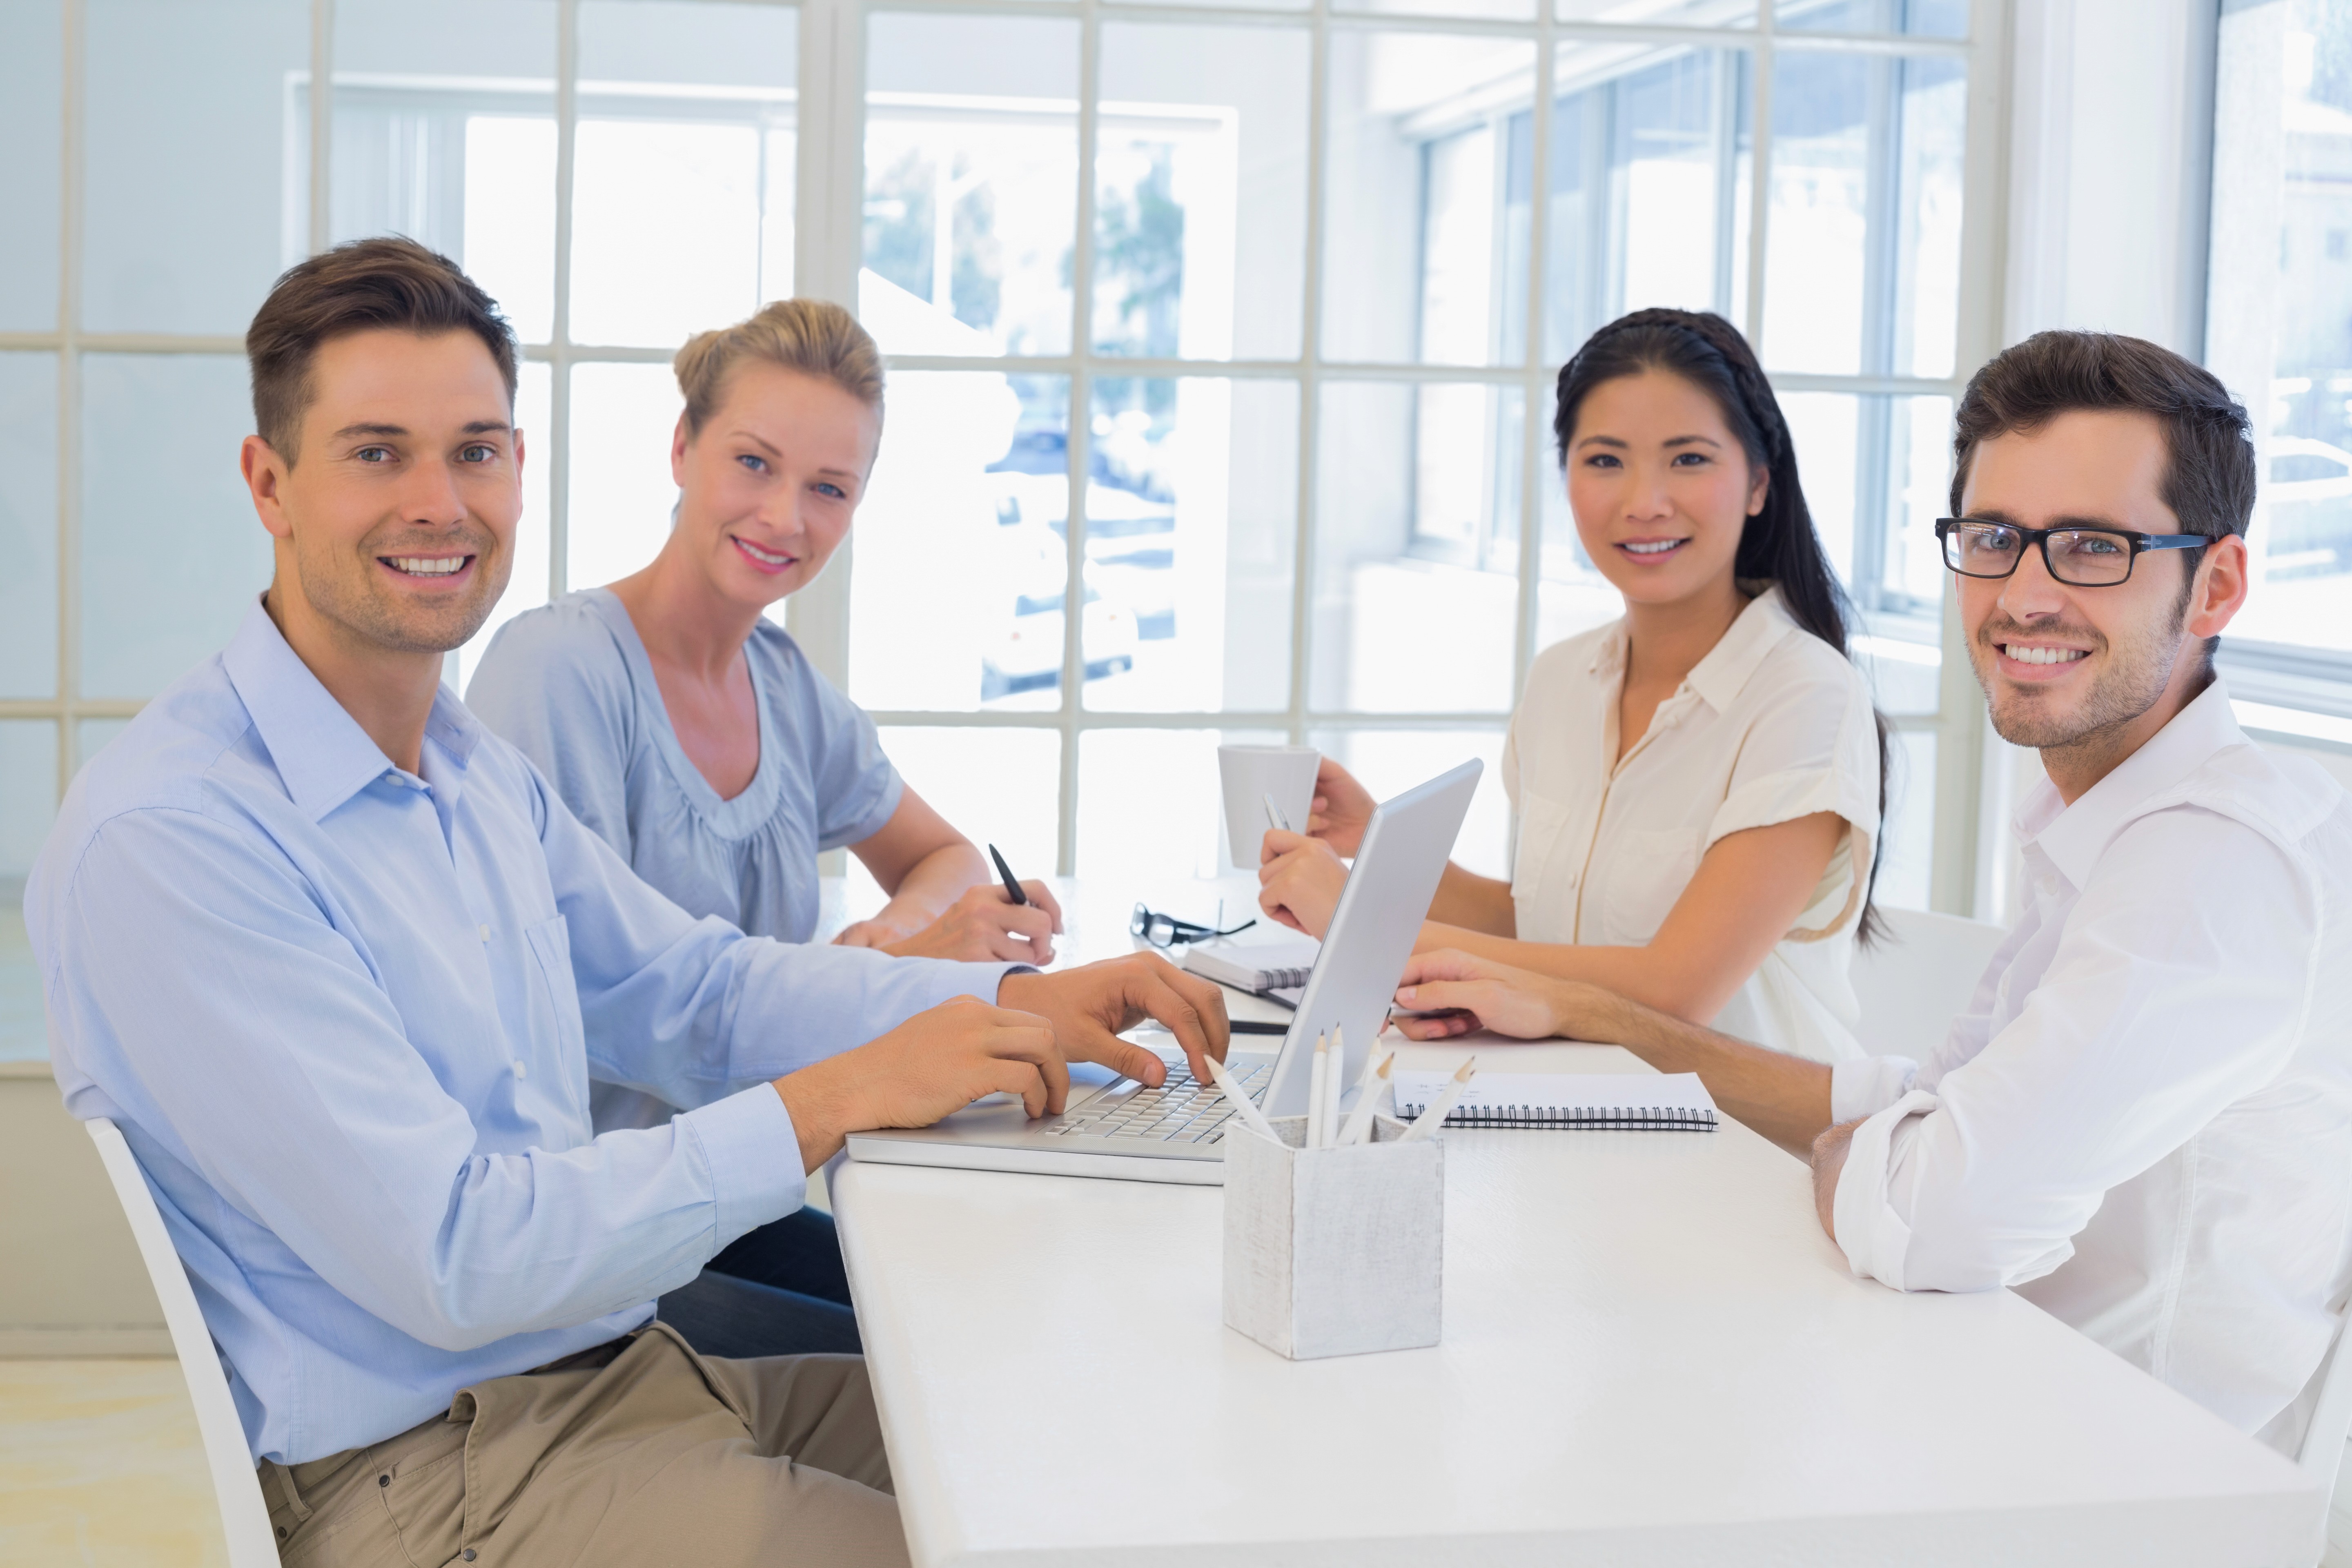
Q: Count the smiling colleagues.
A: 4